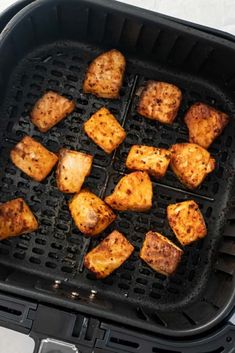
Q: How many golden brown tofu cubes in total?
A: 15